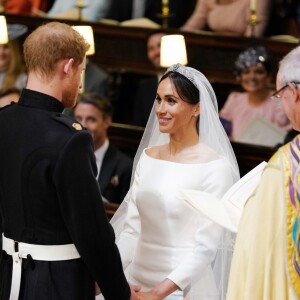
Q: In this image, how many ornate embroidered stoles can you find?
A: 1